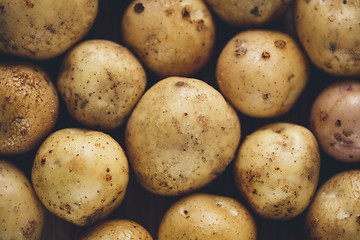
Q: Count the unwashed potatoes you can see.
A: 15